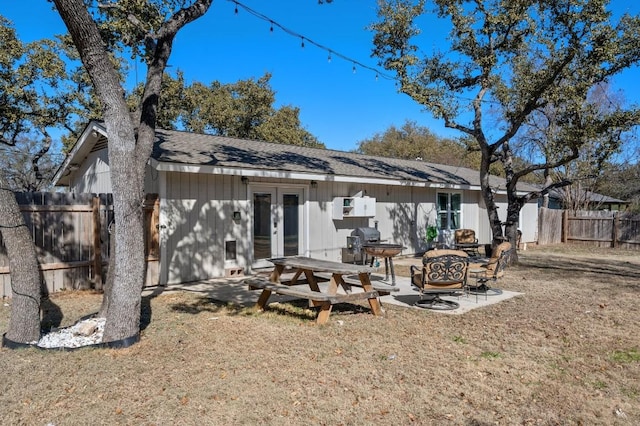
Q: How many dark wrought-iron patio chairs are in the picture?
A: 3